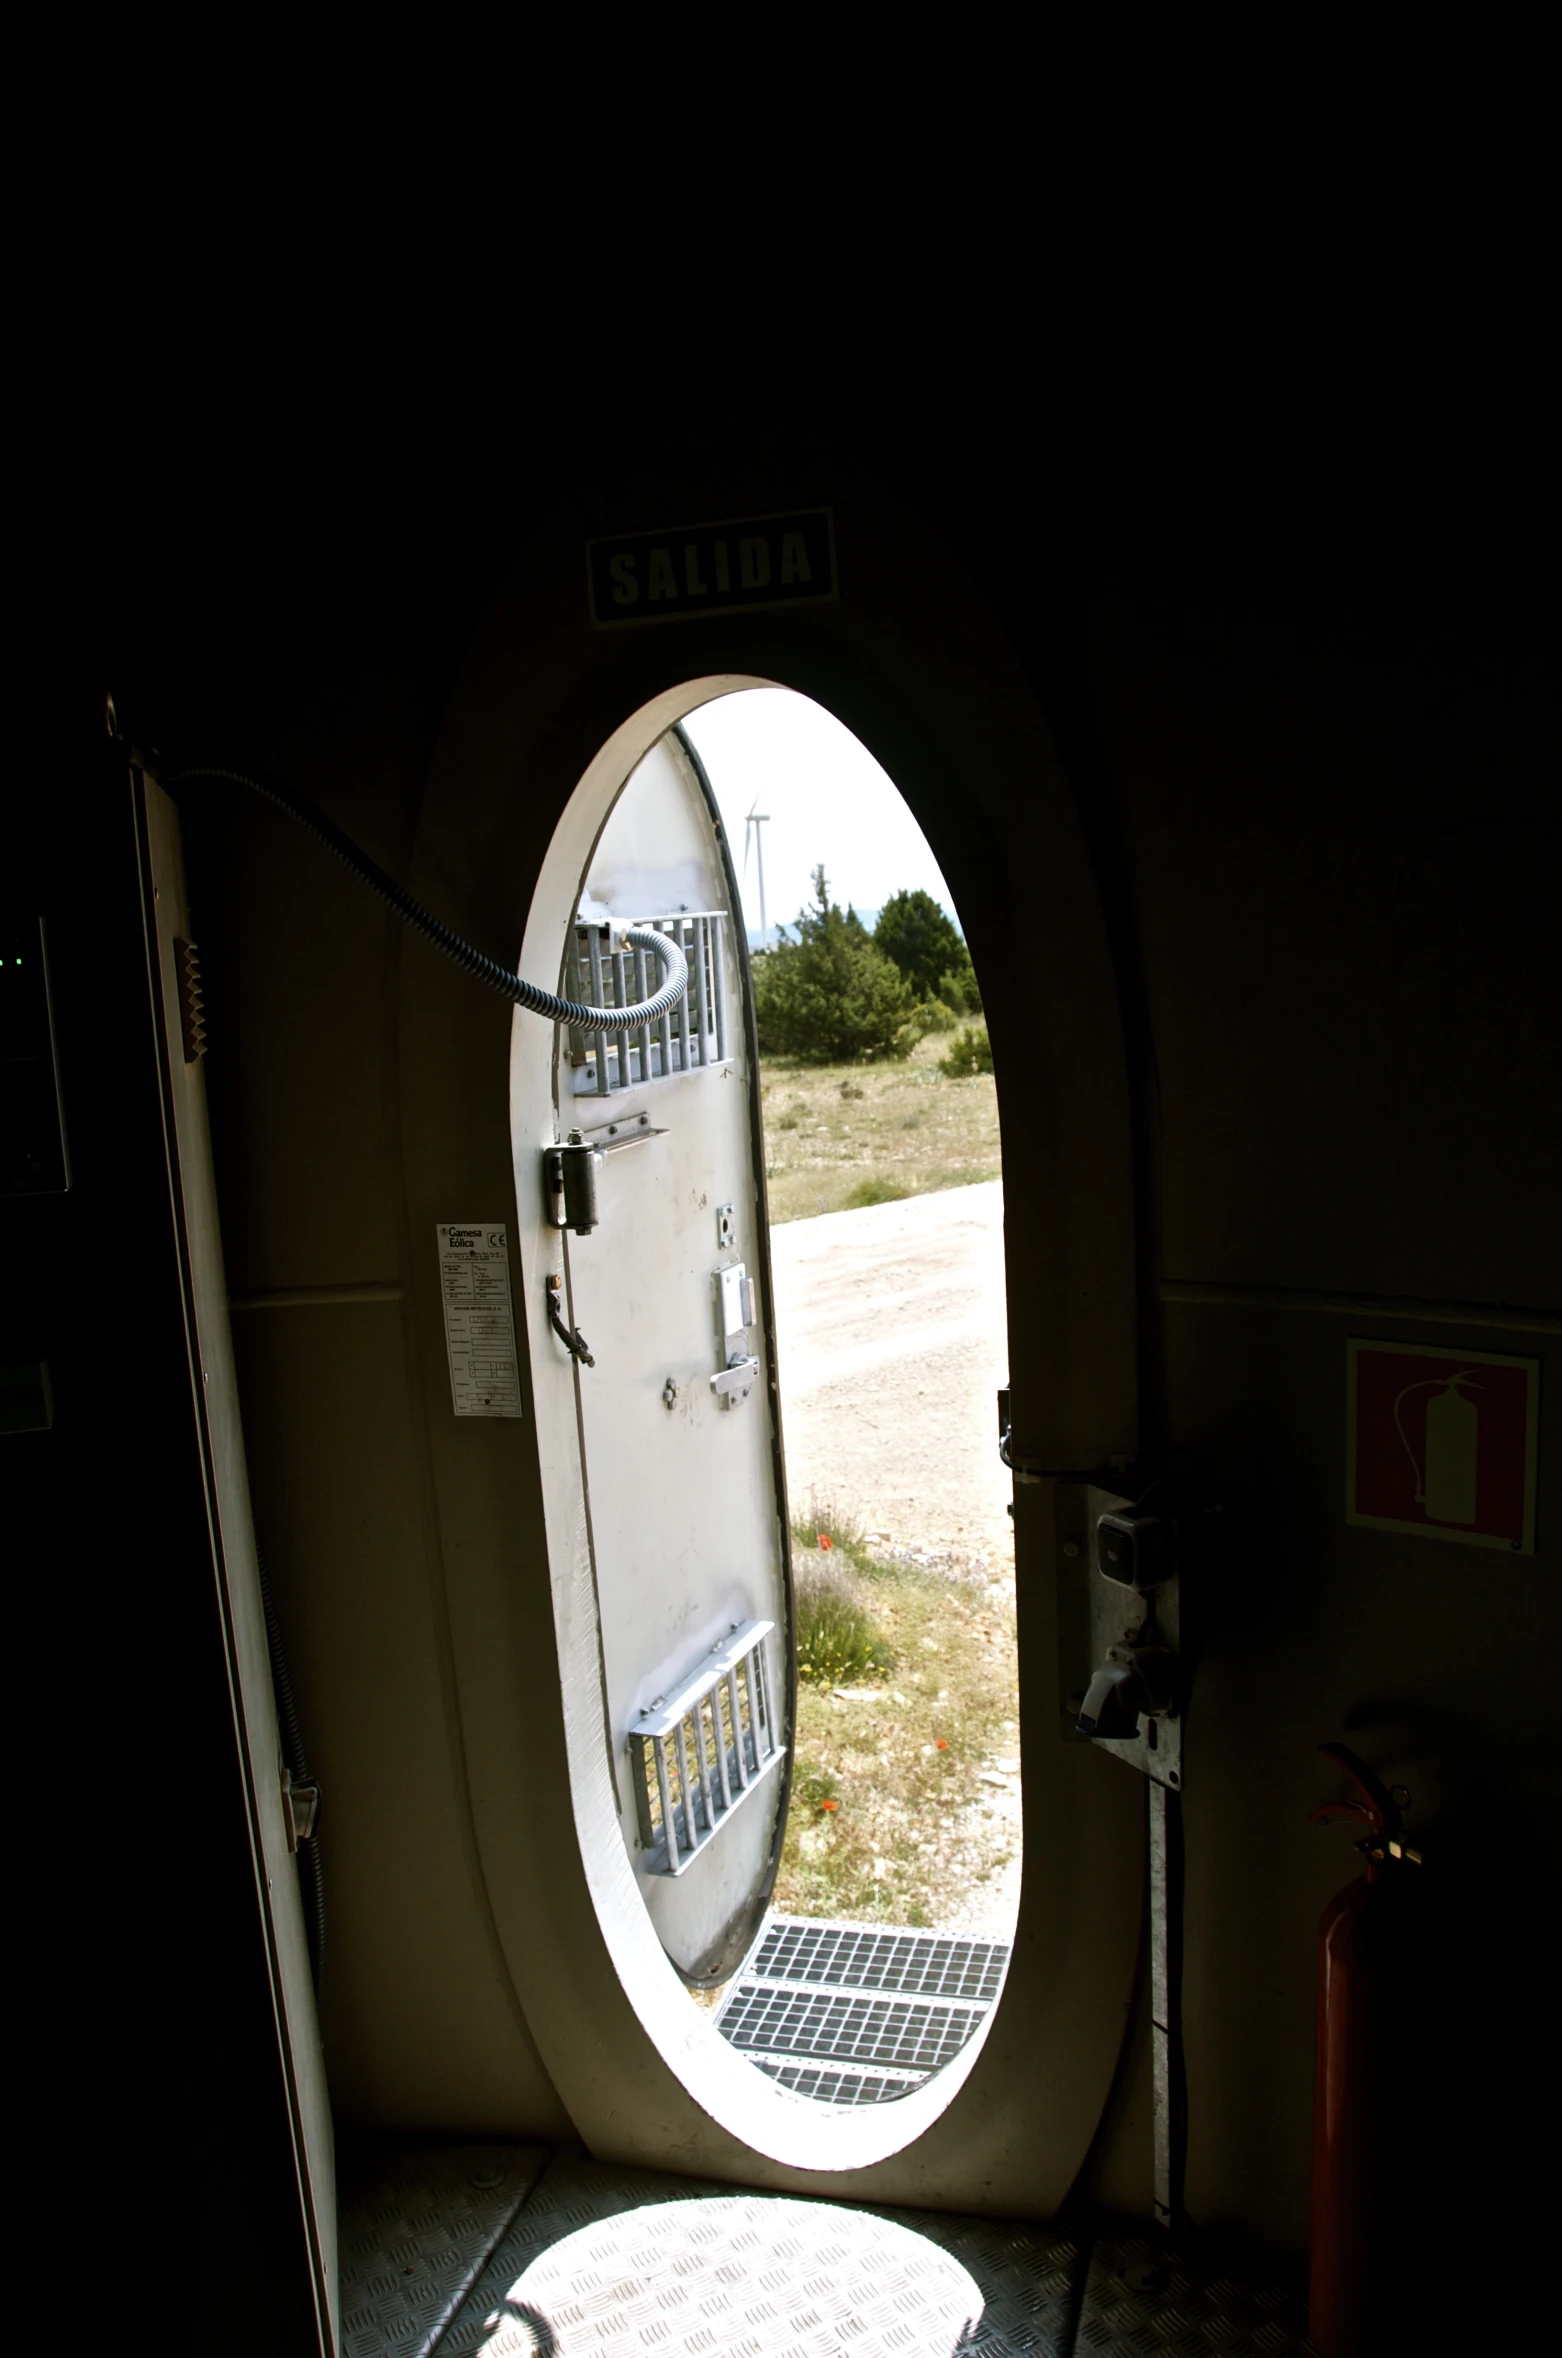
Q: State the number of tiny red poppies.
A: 3